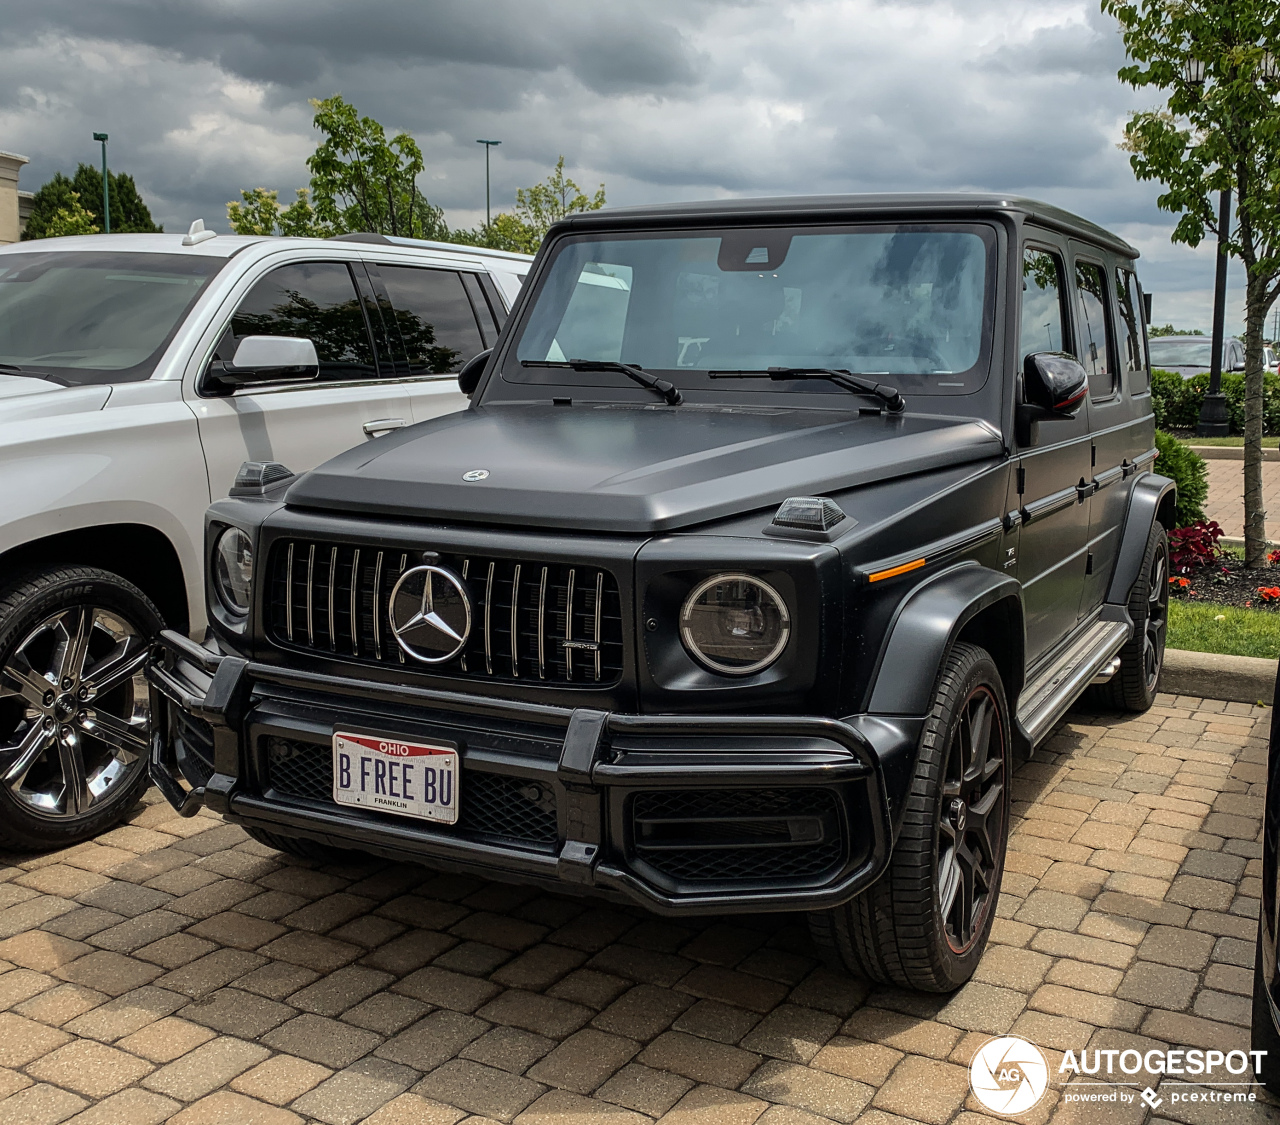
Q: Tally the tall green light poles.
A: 2